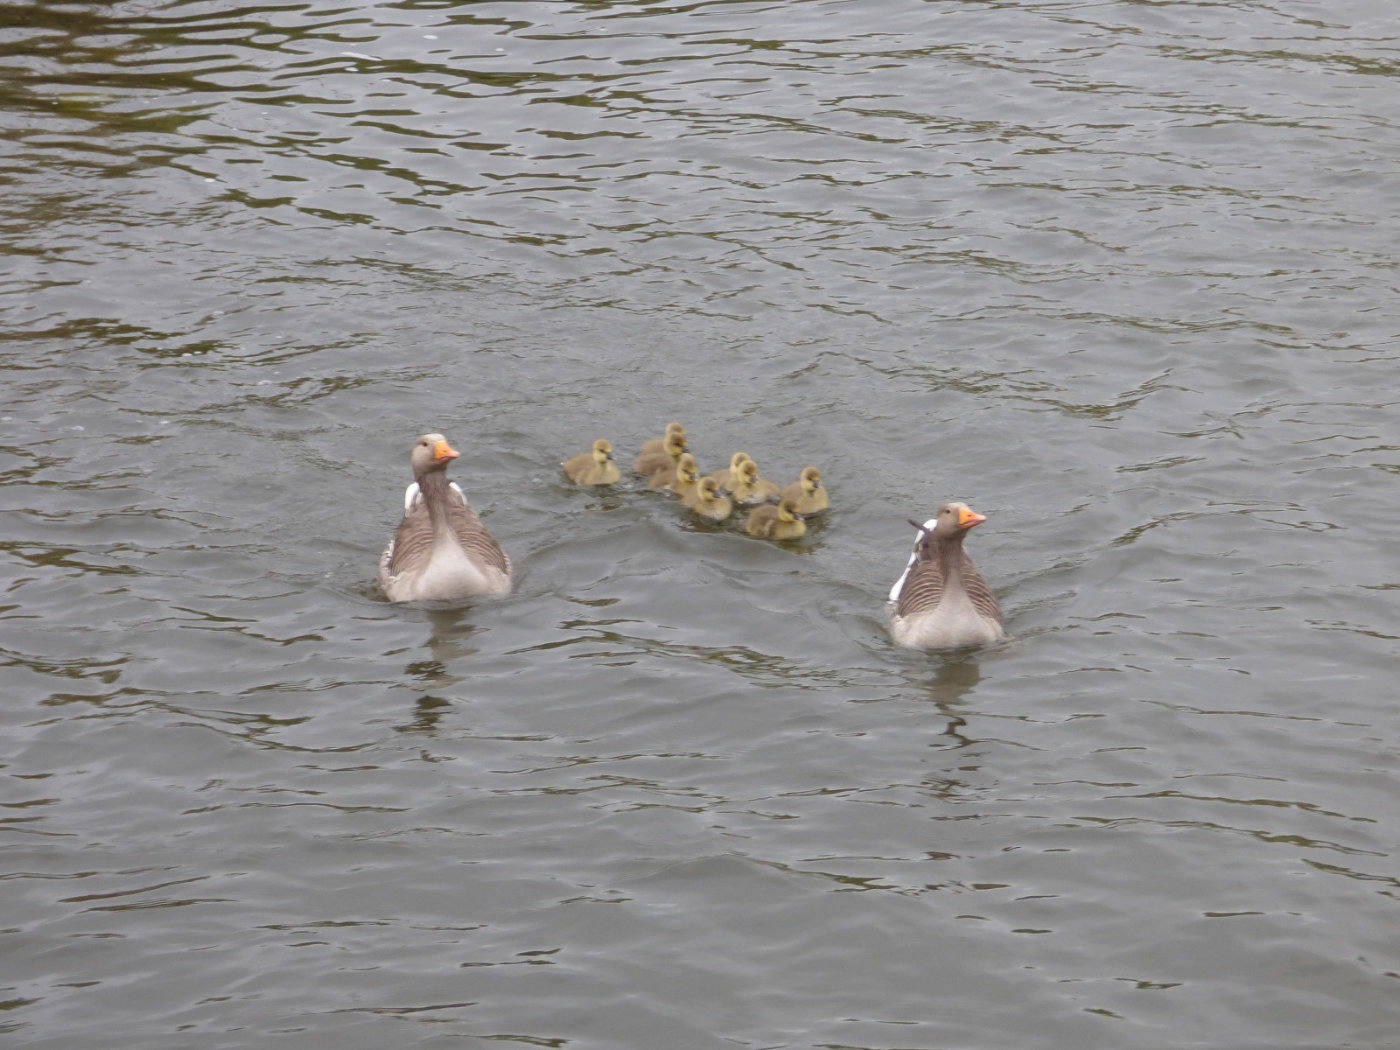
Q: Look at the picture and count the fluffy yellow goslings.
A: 9